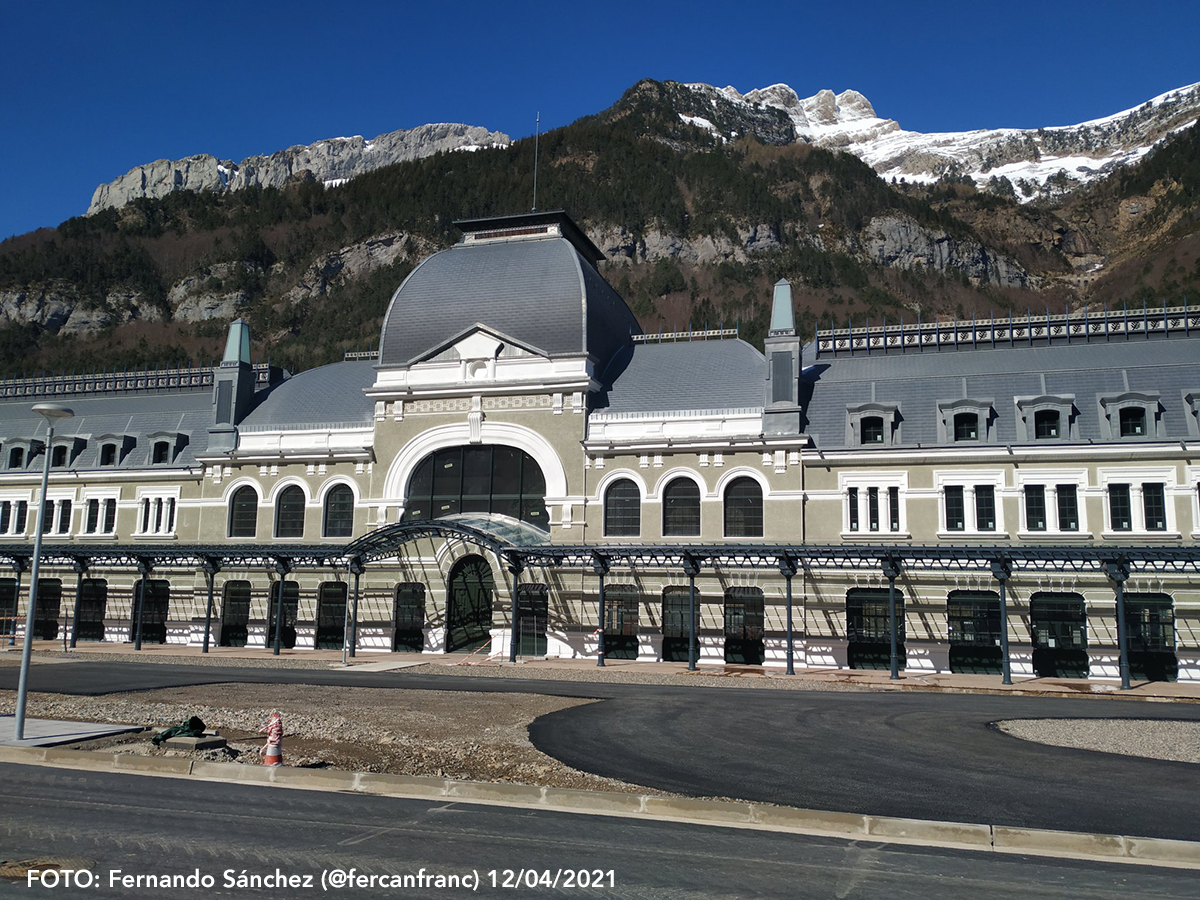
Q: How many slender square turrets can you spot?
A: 2